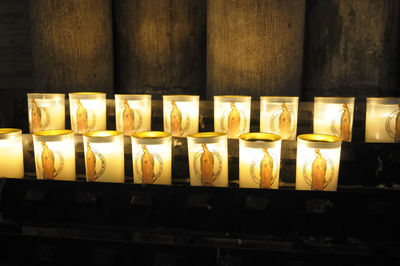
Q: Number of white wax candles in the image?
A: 15